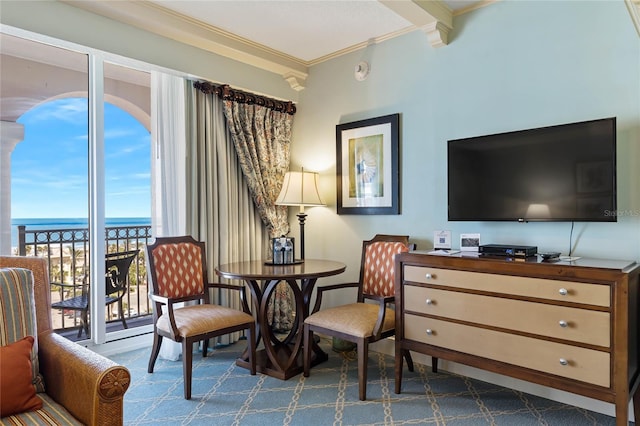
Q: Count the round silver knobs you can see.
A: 6